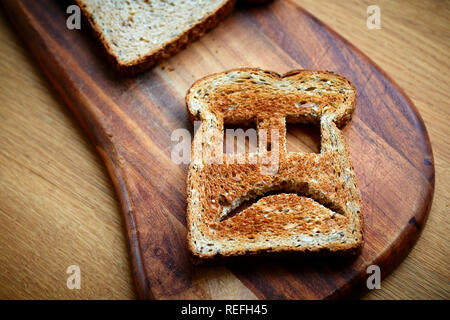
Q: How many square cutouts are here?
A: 2